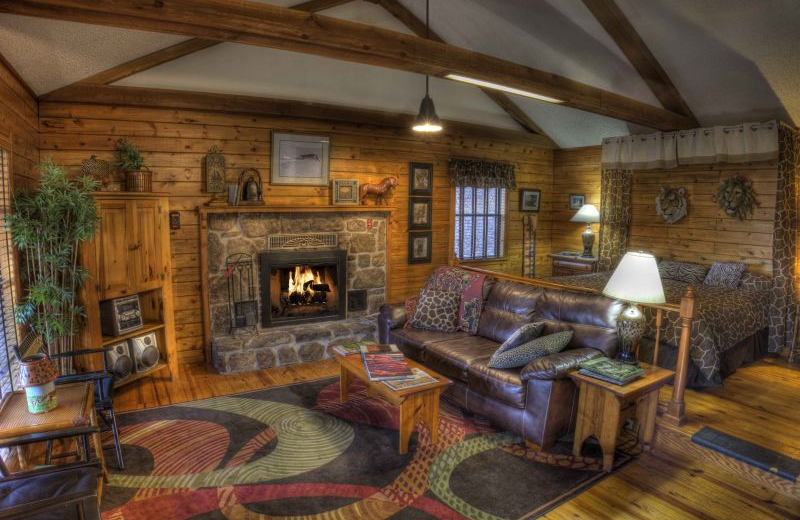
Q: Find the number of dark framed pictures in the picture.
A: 5